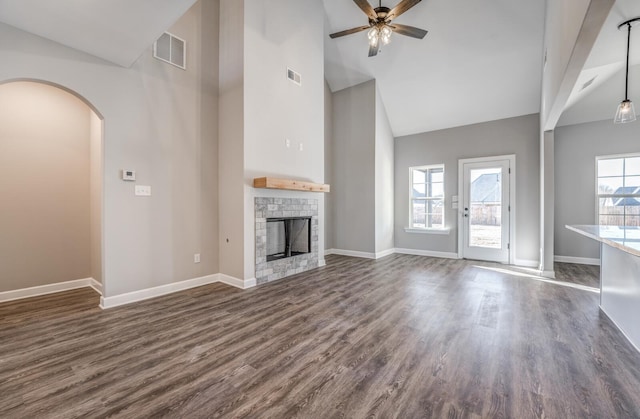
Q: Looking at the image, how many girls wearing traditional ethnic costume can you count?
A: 0